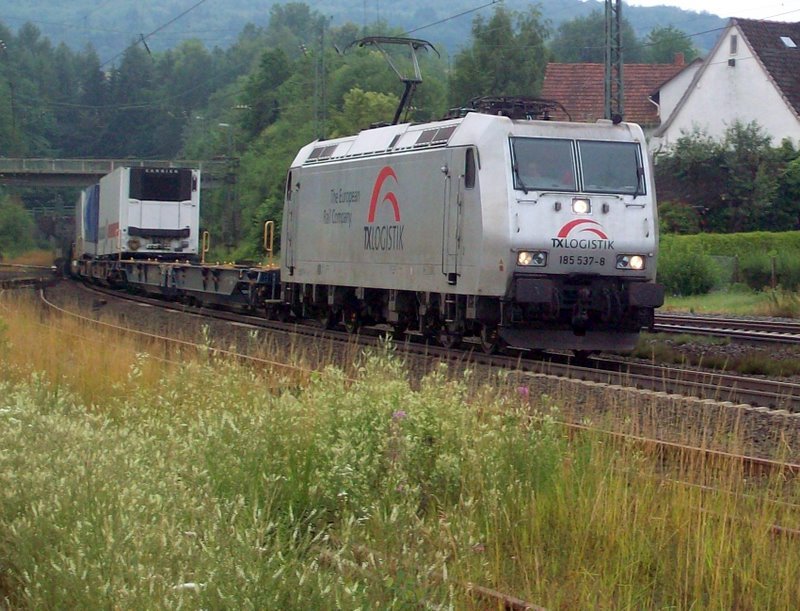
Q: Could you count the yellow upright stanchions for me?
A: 2